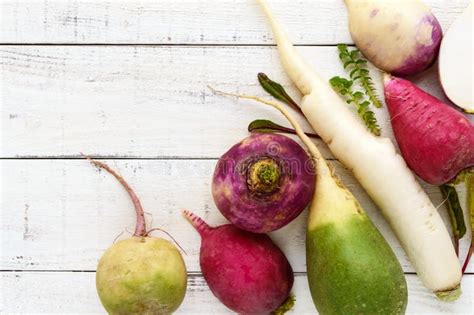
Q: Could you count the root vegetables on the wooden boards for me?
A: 8